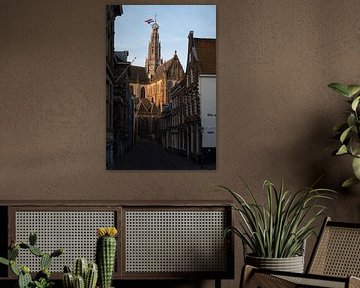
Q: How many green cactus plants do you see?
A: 3